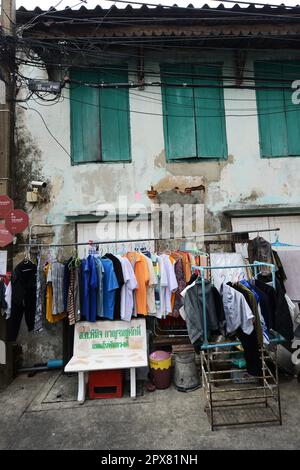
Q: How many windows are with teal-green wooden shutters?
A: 3